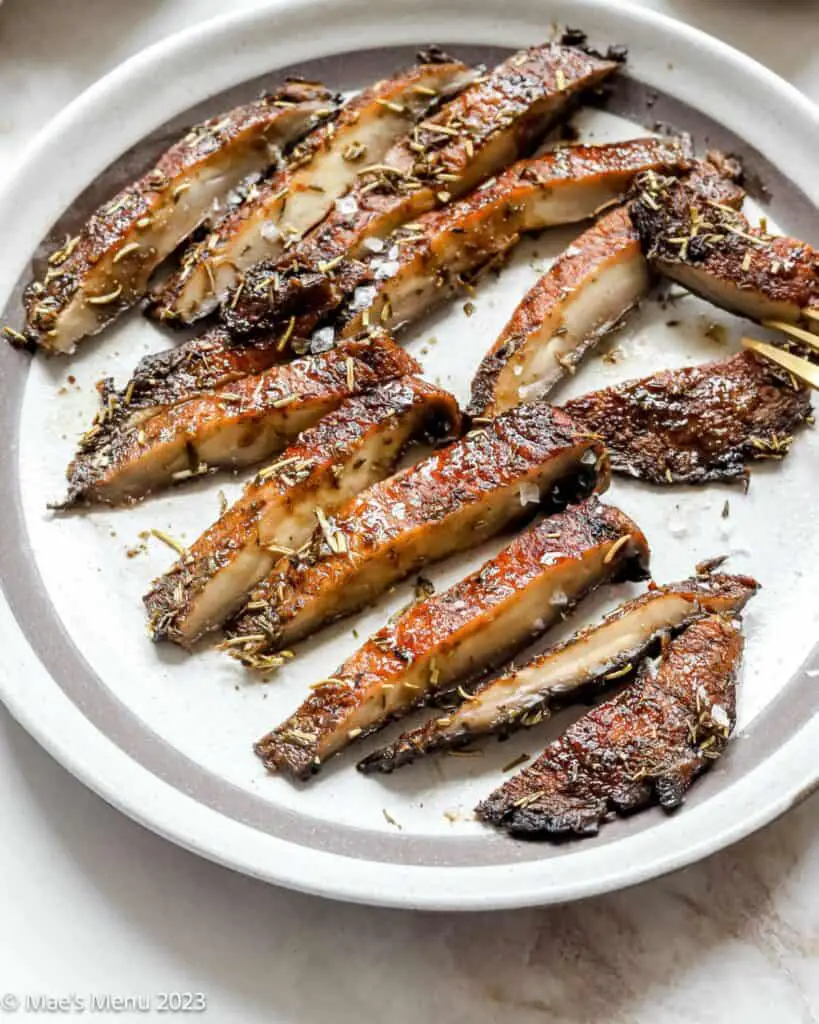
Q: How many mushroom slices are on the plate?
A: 14